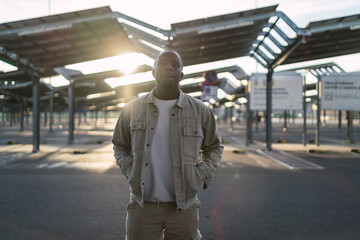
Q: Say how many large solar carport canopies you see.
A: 3